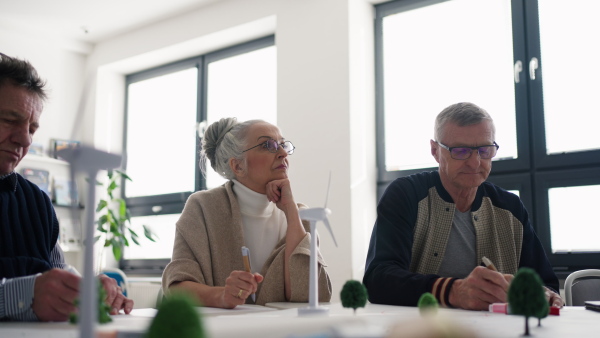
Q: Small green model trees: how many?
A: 6